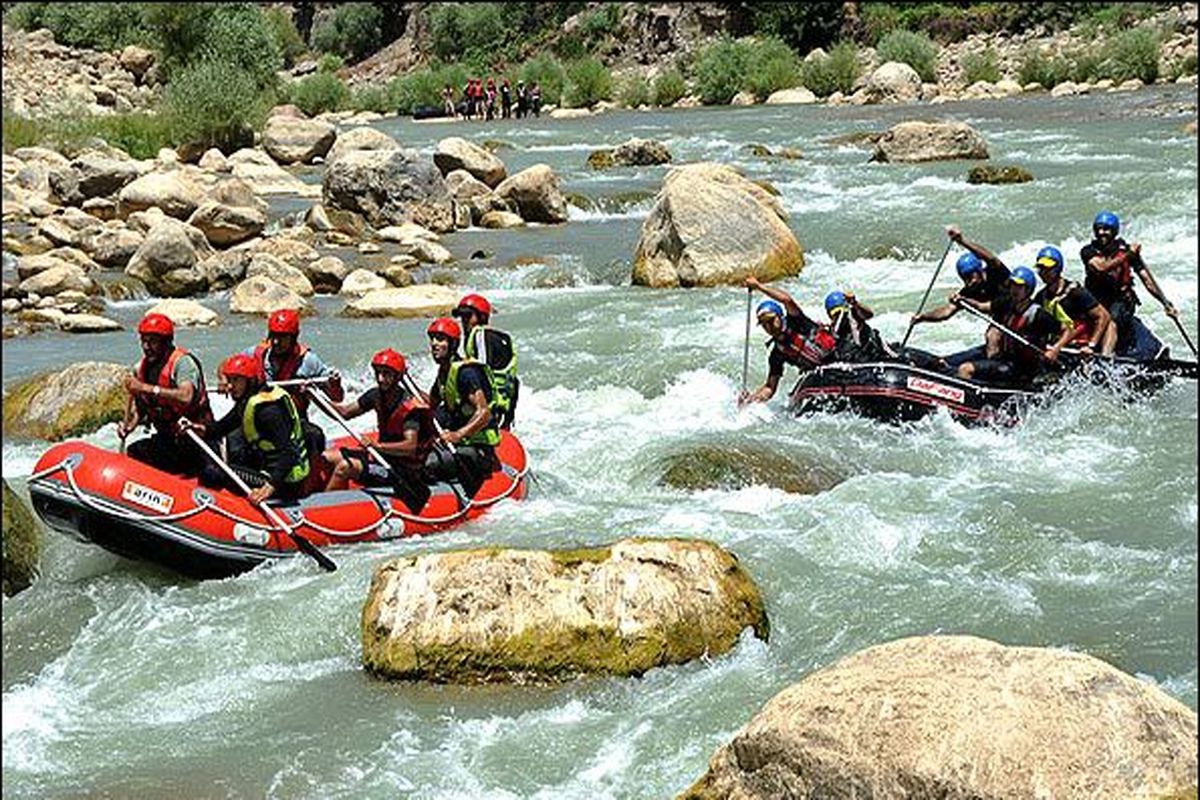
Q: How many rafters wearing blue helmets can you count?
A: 6